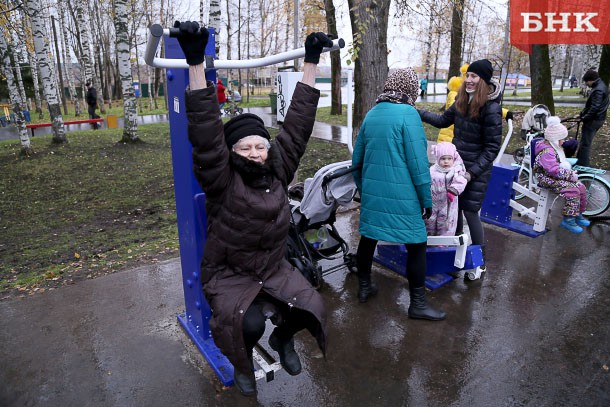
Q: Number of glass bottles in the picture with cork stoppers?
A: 0